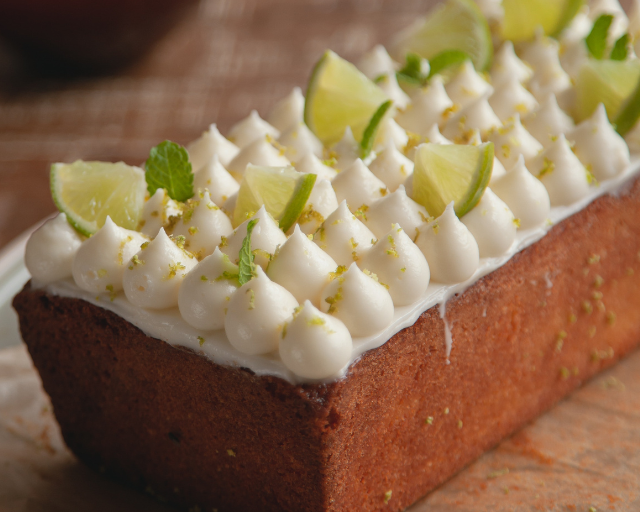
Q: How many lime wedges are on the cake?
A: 7